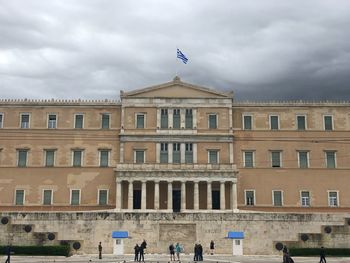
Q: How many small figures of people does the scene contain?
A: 11